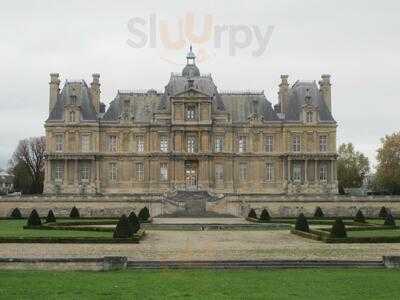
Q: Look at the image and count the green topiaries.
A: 15